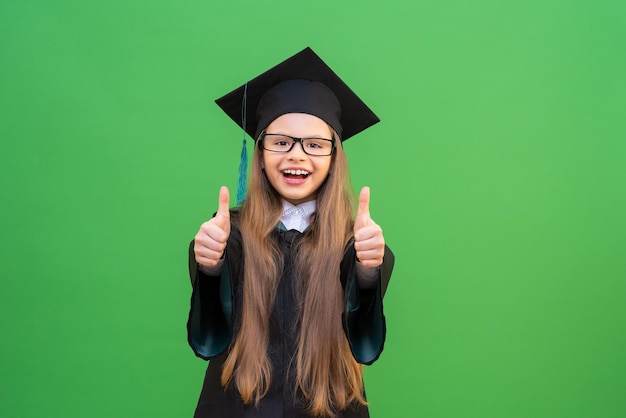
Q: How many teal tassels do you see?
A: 1